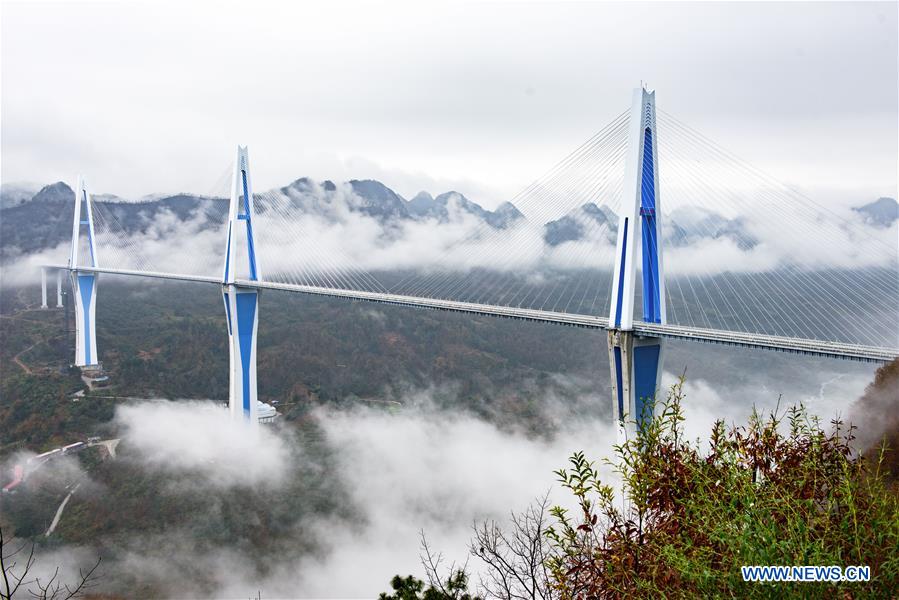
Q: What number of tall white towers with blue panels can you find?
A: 3